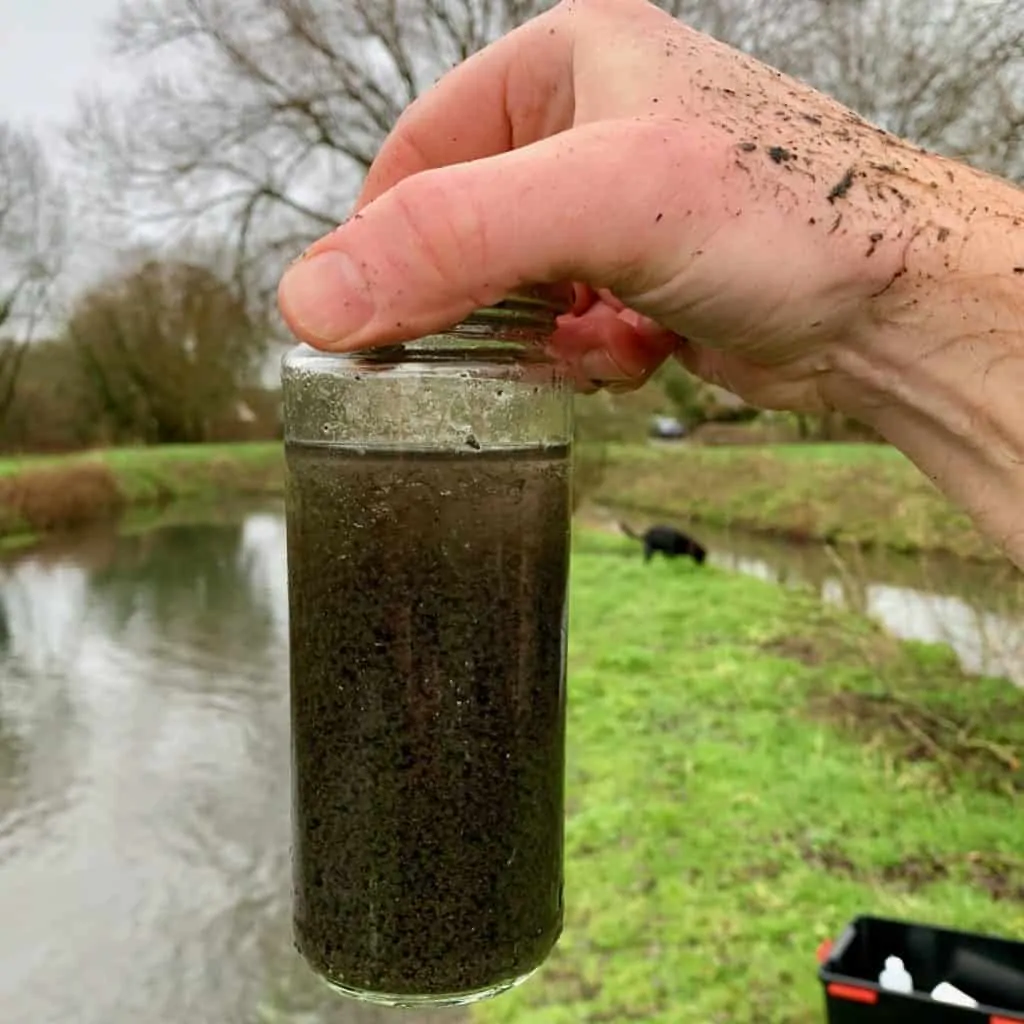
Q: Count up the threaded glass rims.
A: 1